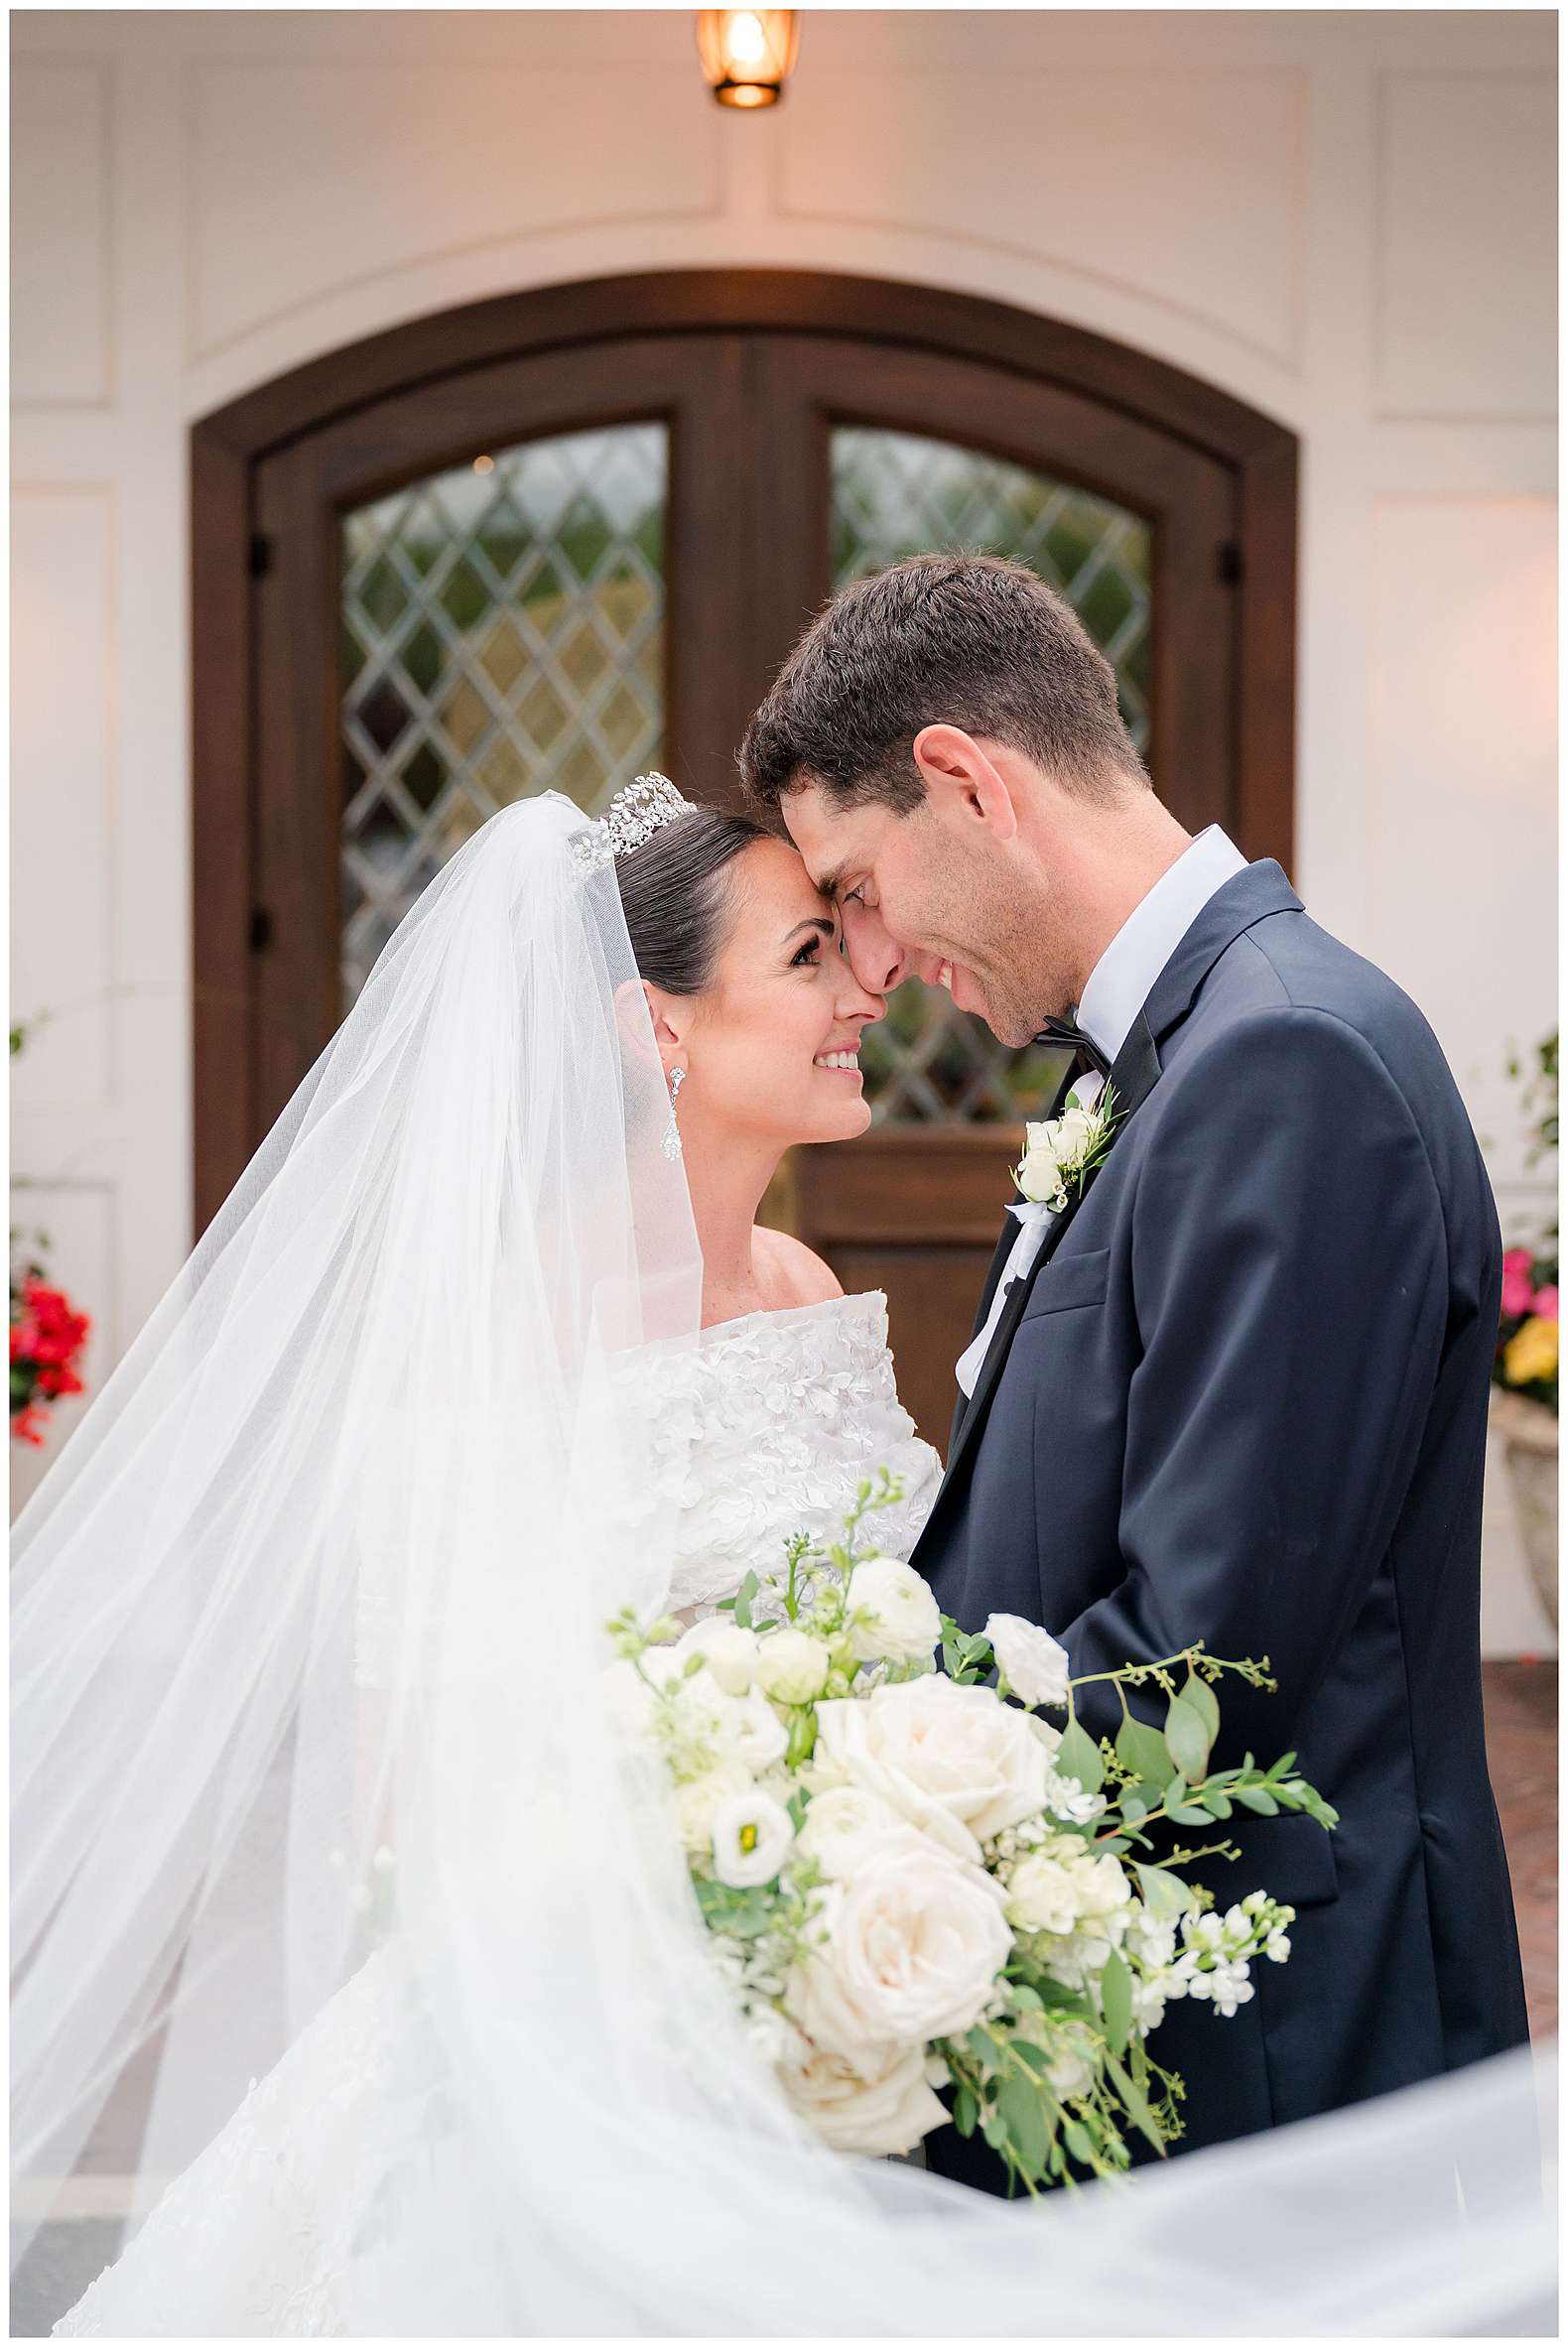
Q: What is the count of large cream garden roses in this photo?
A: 3